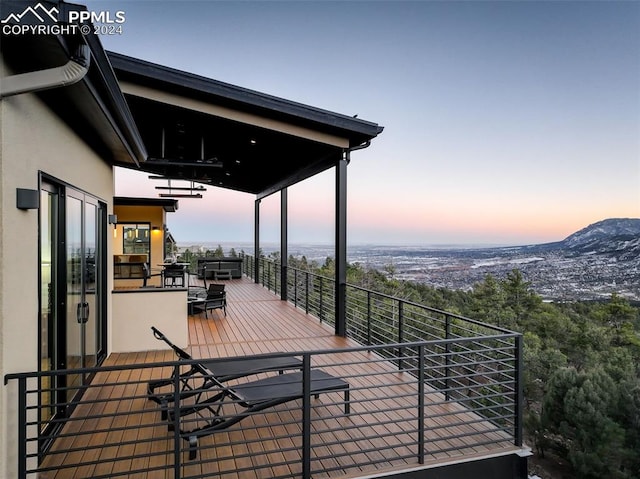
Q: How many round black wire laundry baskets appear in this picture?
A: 0